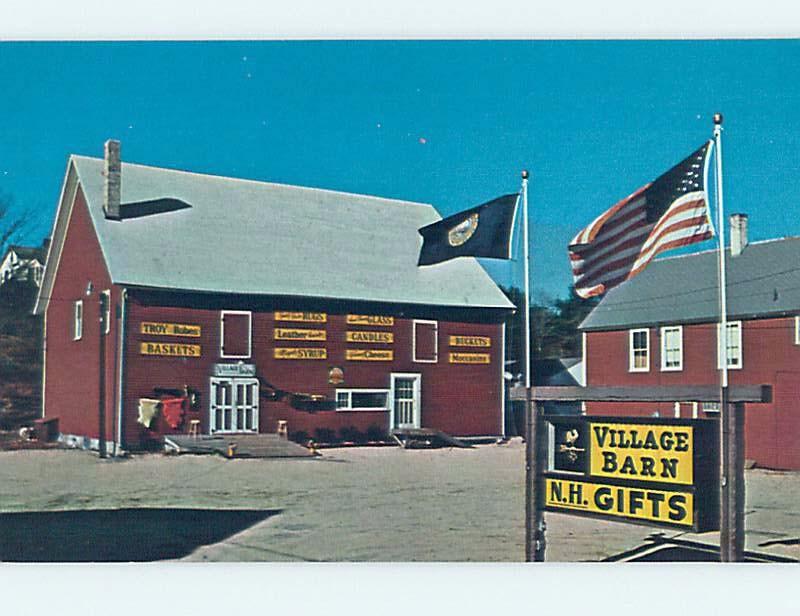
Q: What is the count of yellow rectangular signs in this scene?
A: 12